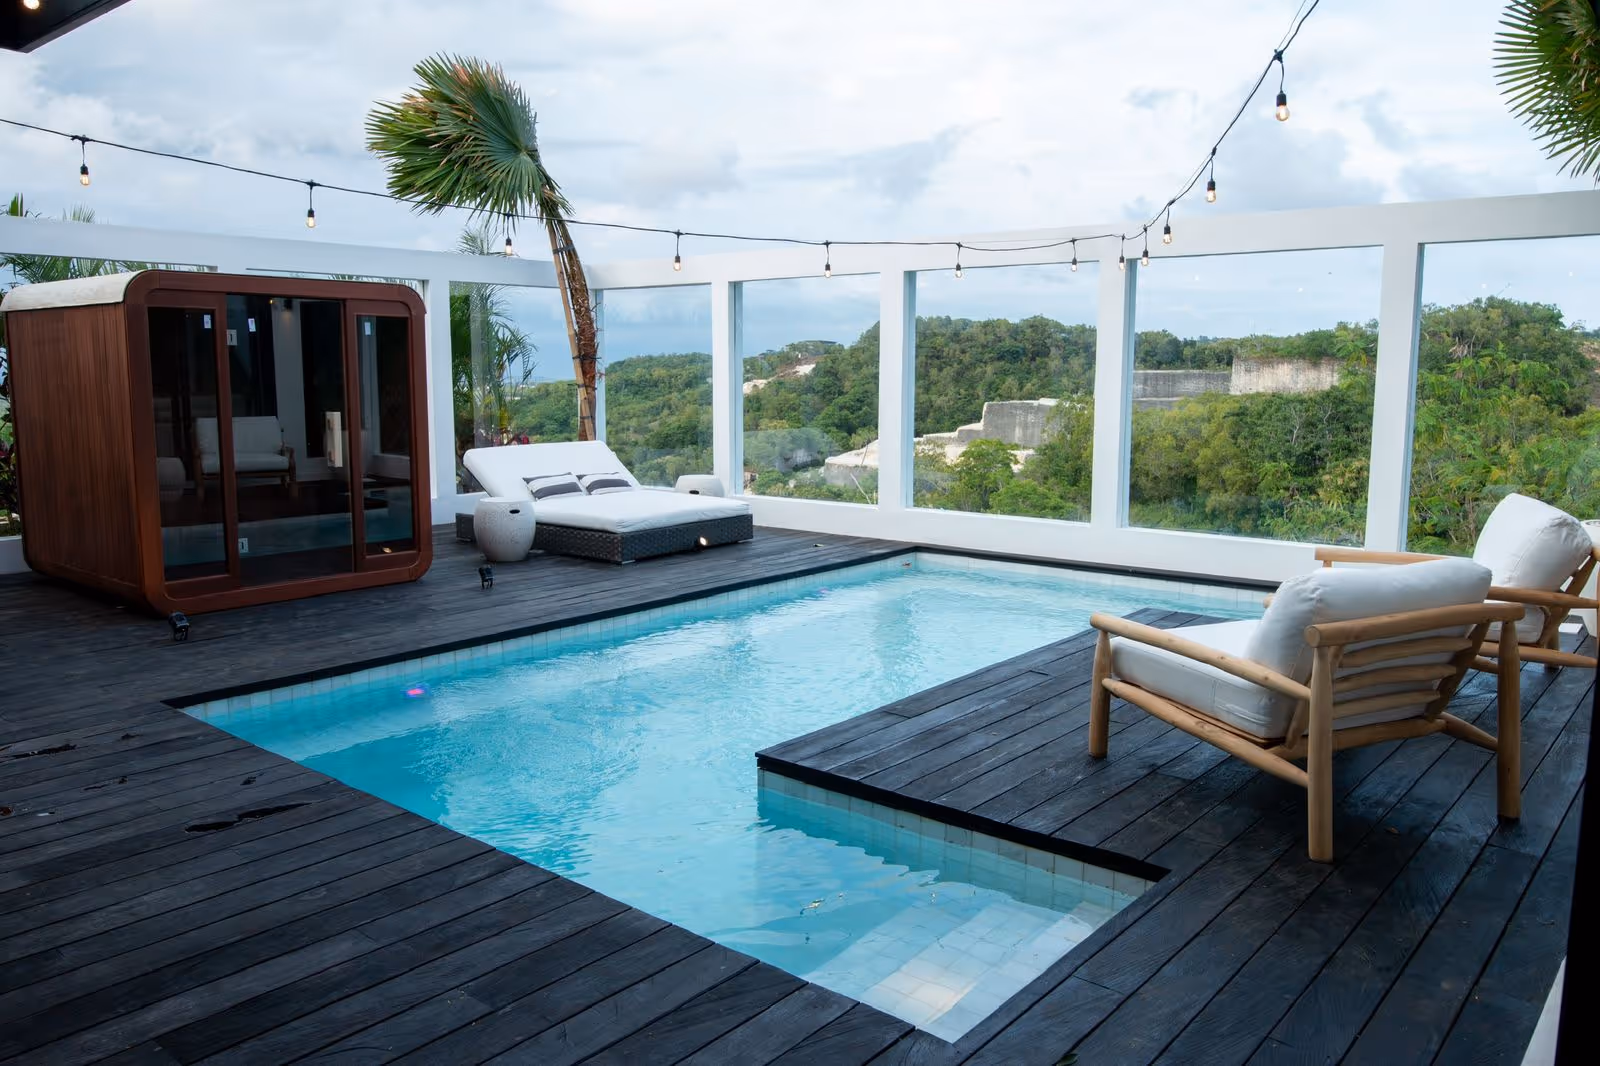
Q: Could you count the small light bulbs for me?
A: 12